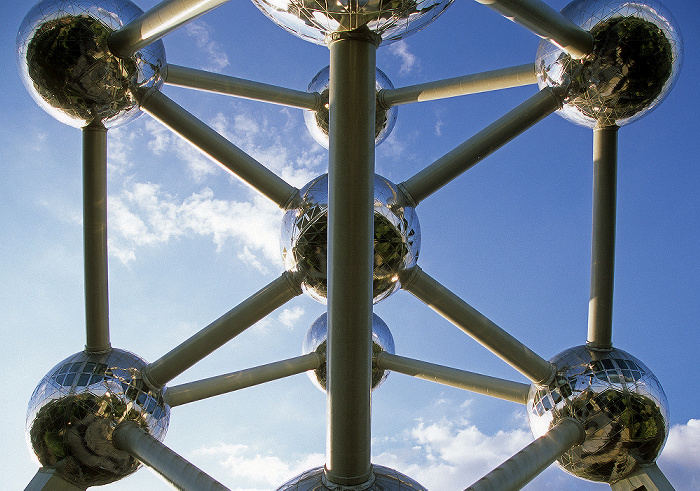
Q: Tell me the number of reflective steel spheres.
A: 9